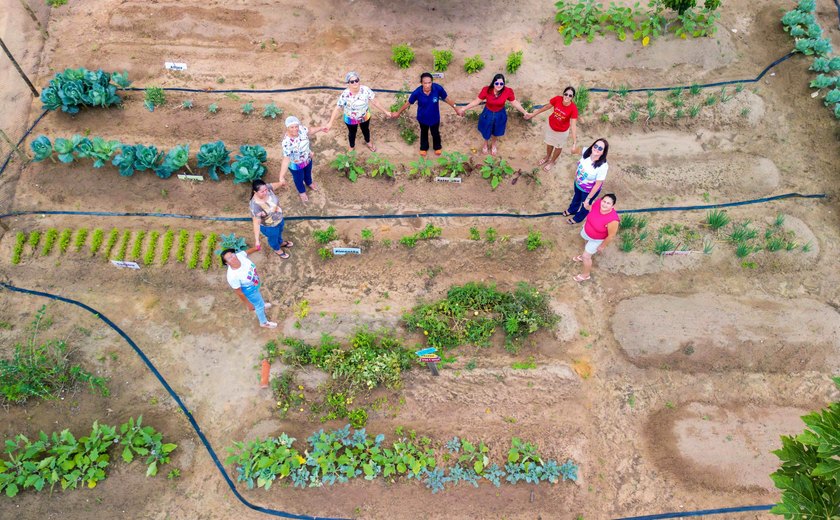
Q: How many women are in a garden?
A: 9